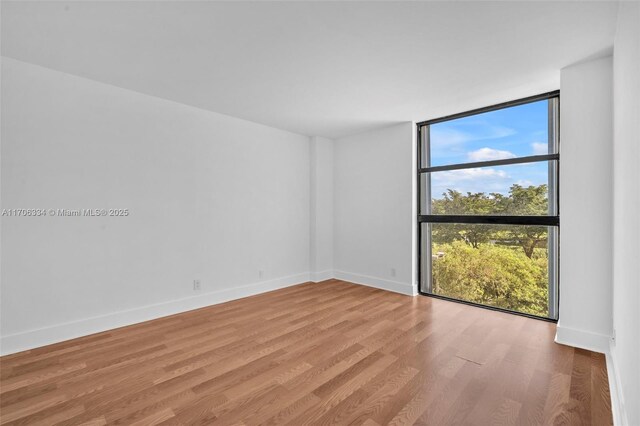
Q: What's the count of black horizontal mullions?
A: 2